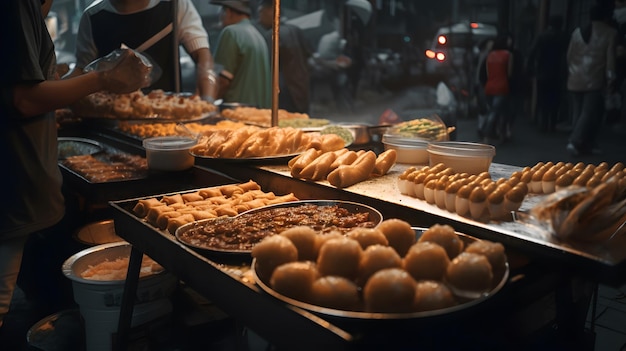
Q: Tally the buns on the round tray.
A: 15